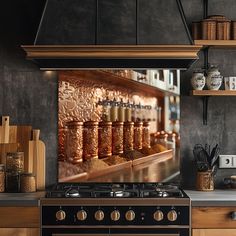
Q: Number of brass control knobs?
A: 7